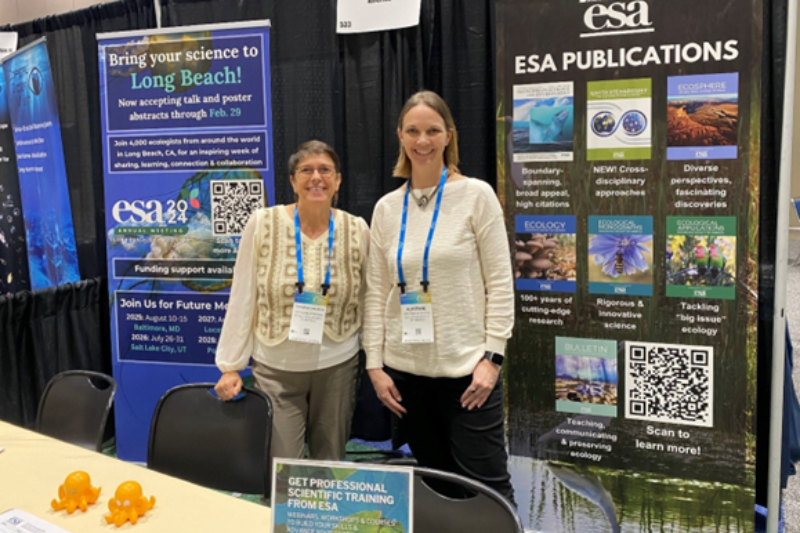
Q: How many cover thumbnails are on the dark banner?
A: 7